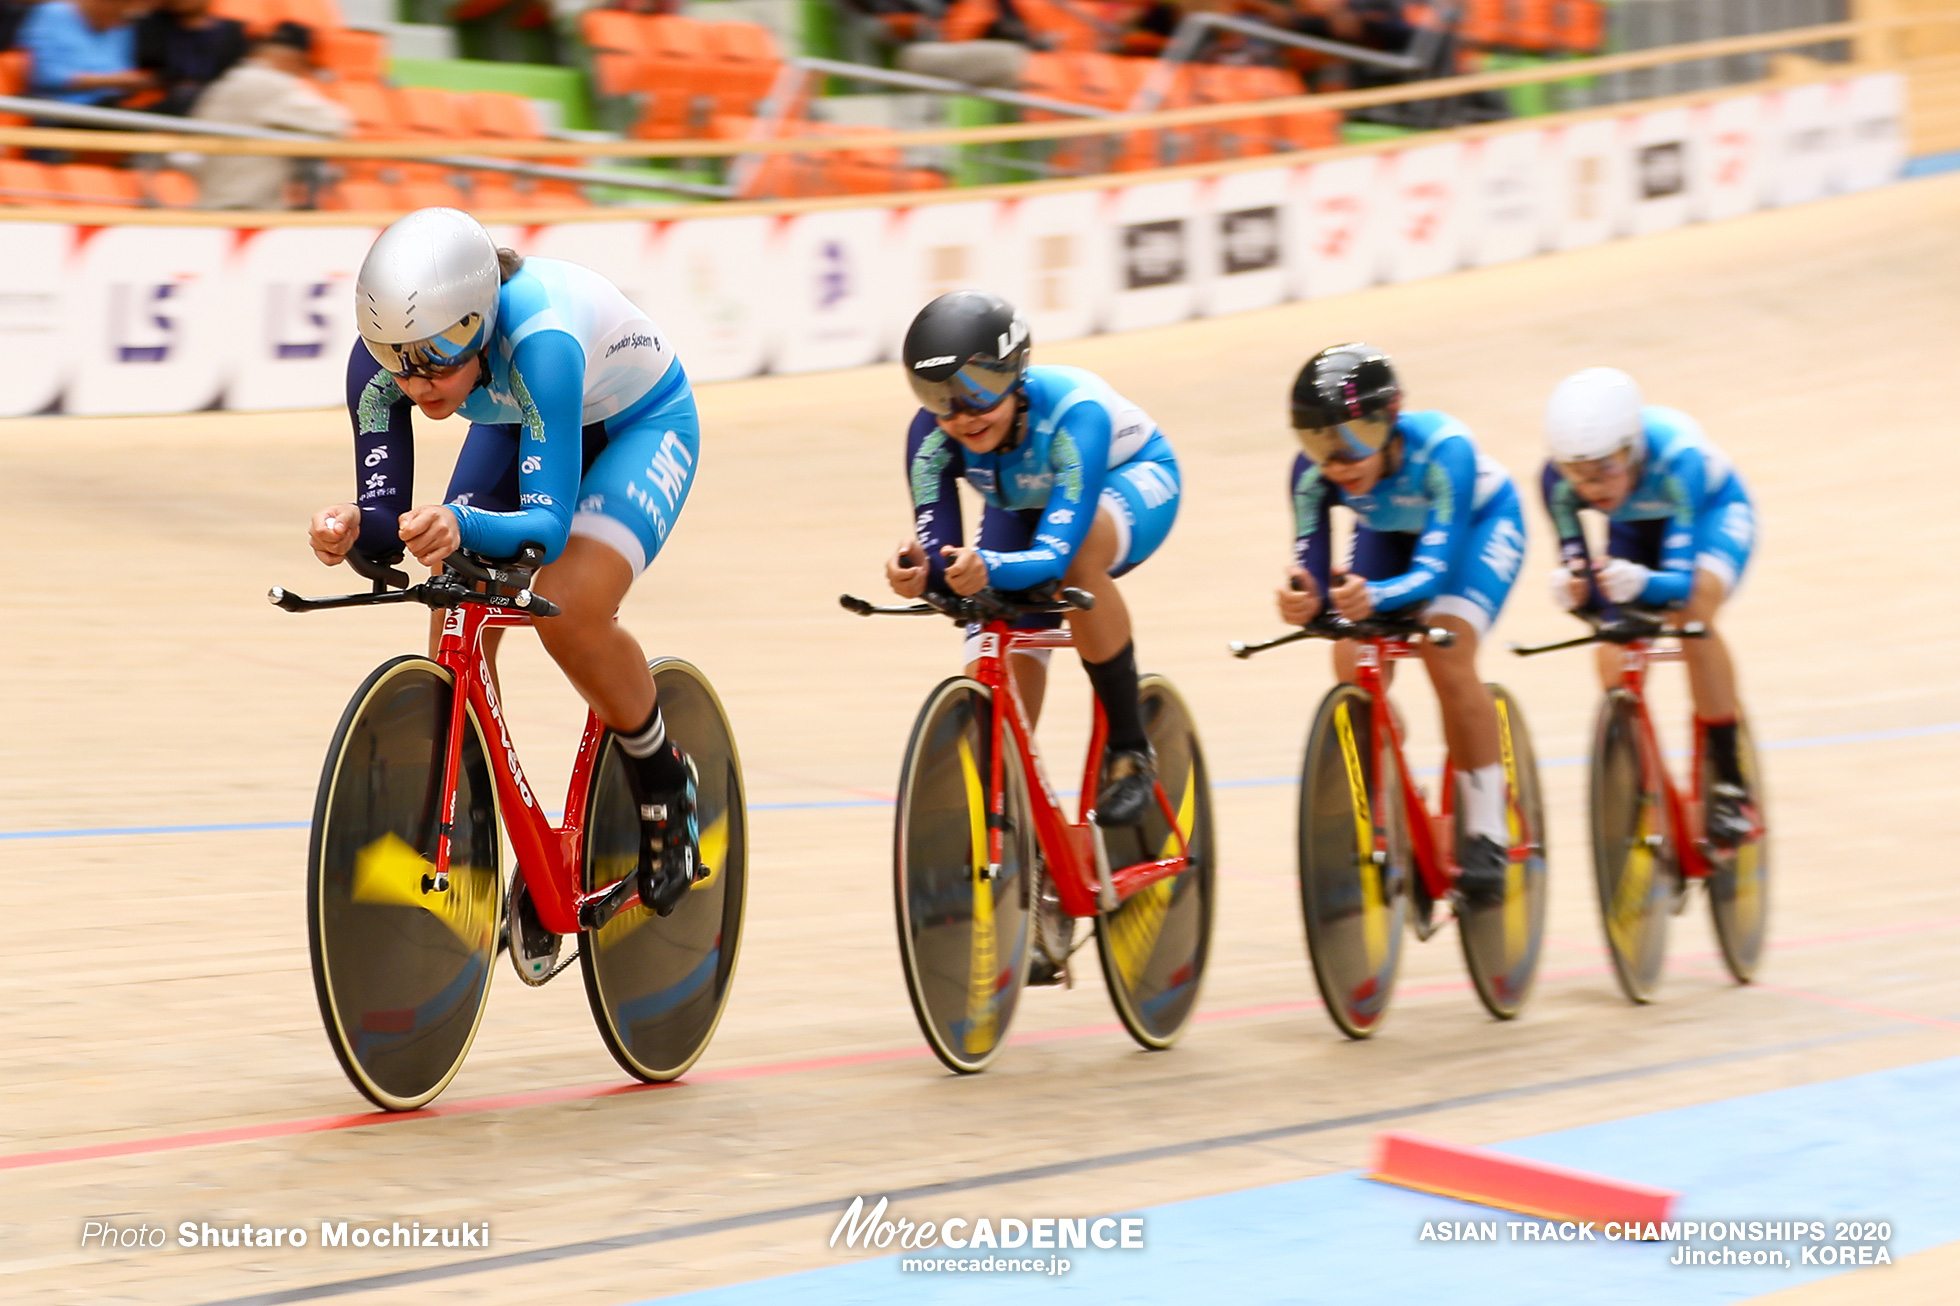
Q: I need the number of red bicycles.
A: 4